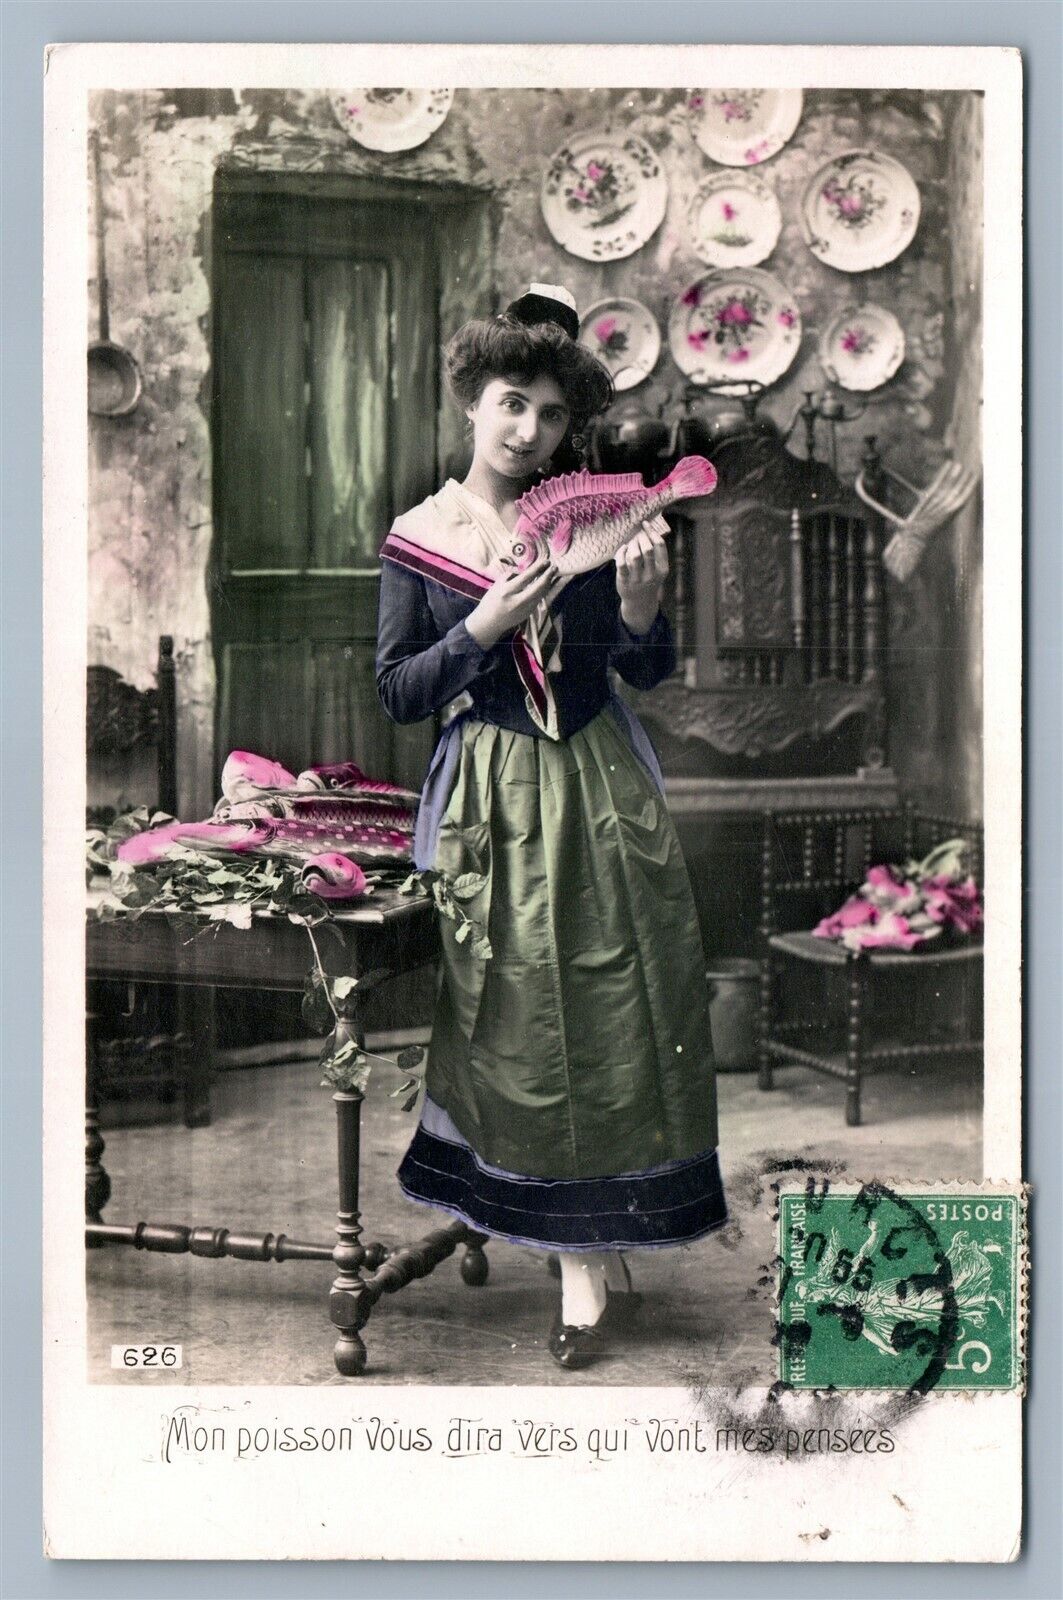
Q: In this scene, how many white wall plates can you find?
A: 8